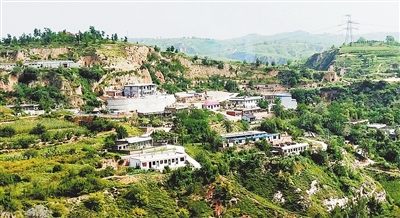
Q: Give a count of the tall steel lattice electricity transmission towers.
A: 1